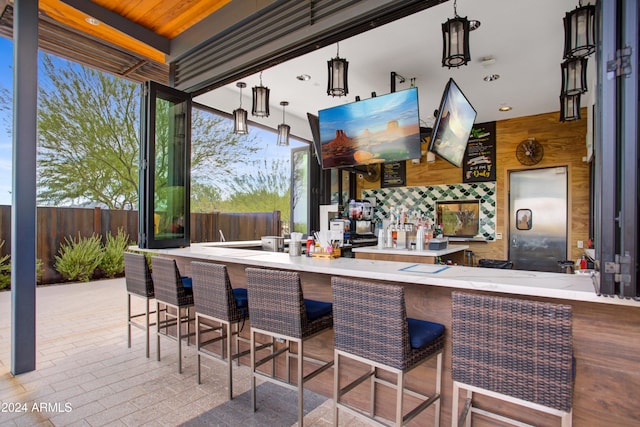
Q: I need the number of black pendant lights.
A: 8